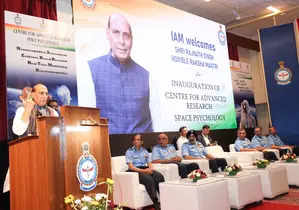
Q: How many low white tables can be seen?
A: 4